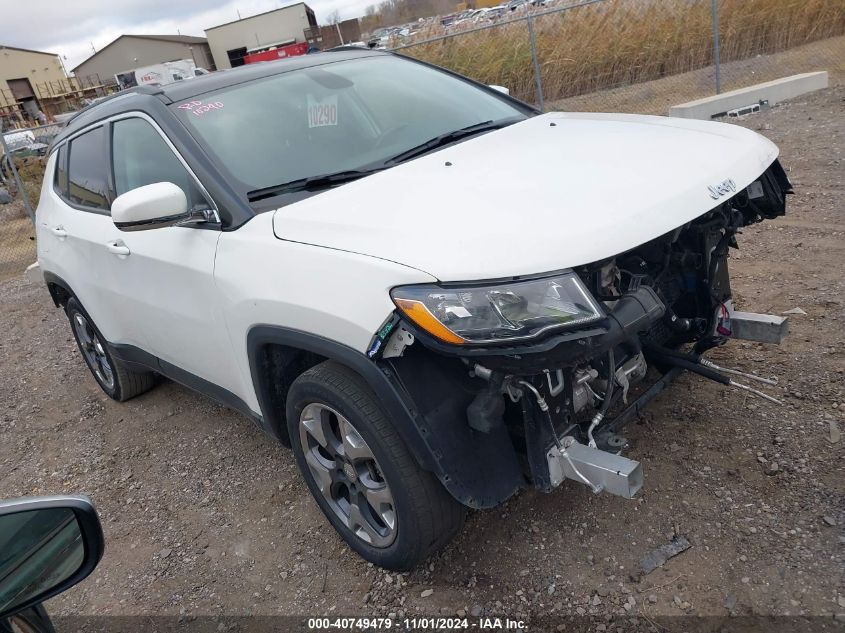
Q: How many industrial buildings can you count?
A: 3